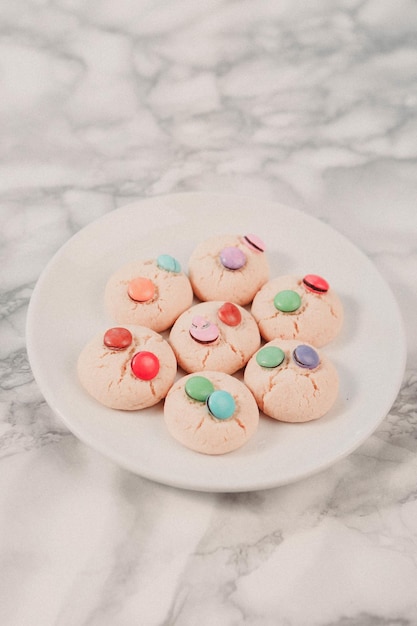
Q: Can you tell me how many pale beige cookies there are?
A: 7